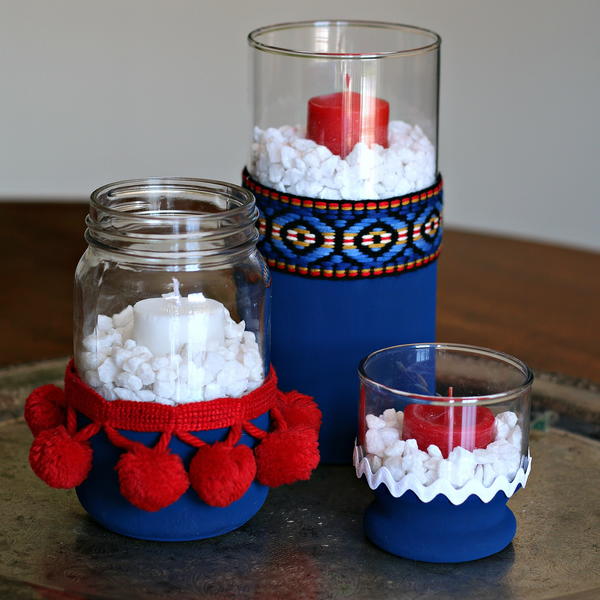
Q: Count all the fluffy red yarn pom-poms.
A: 6